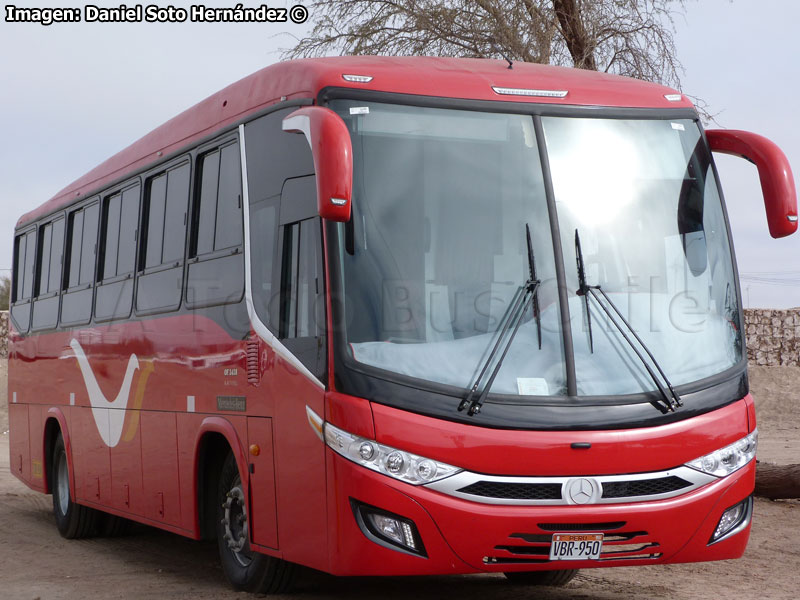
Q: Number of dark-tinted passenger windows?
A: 6